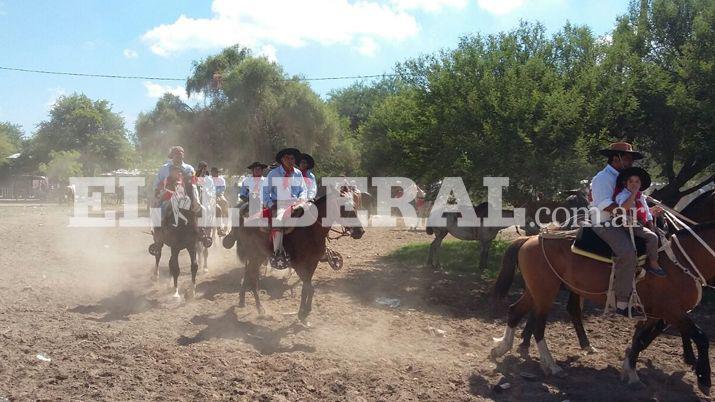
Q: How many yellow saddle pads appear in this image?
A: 1